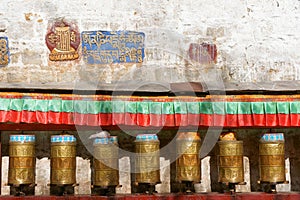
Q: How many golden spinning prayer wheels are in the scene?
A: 7